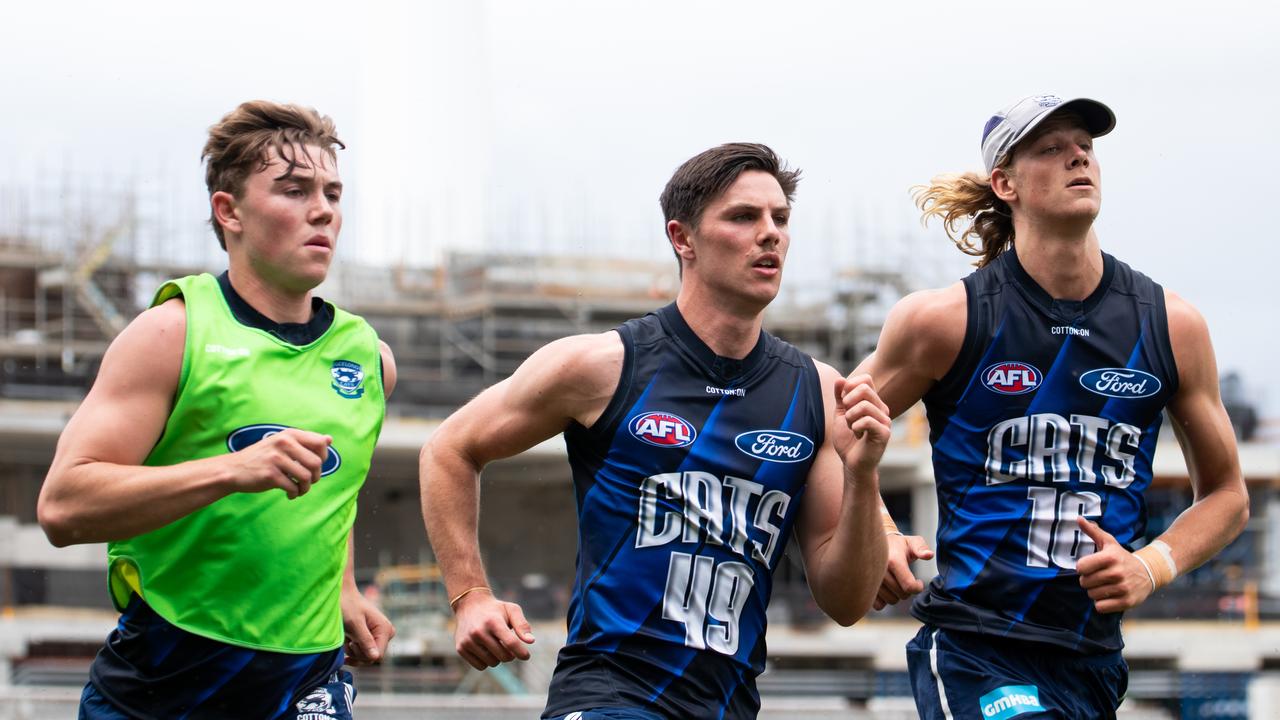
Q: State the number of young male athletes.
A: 3